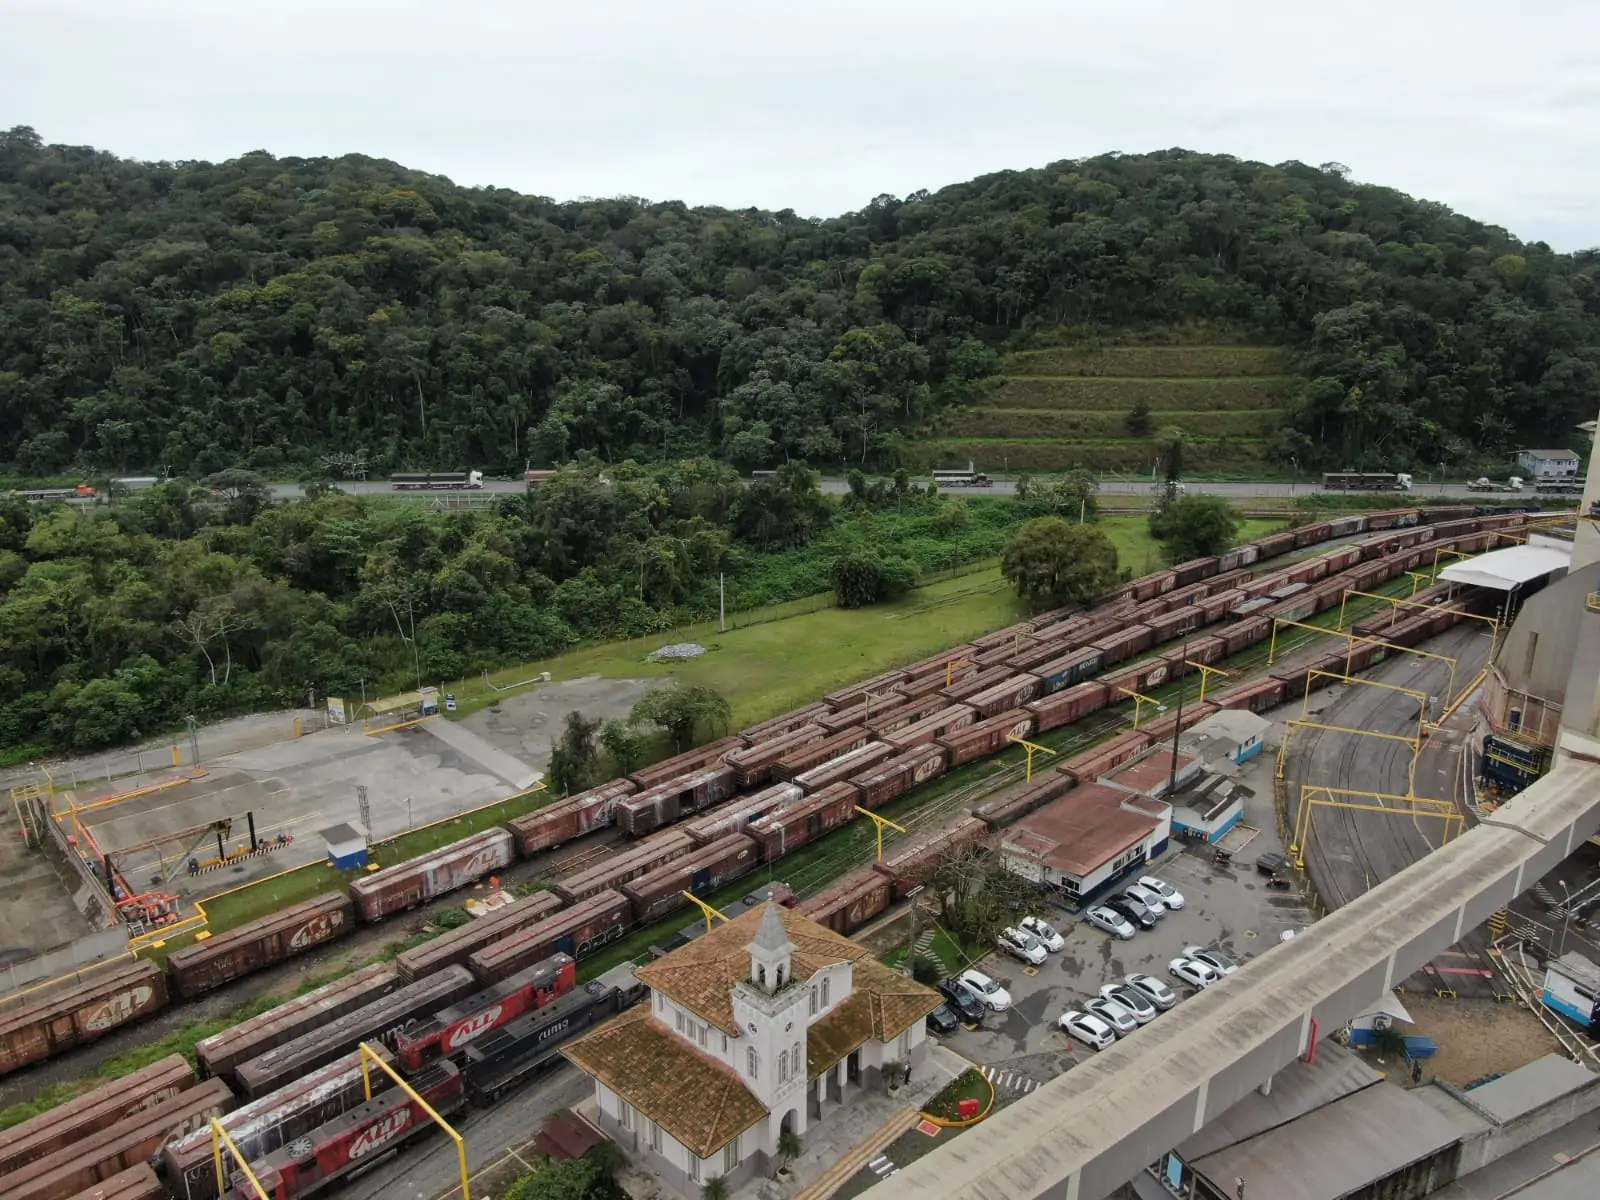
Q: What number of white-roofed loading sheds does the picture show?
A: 1